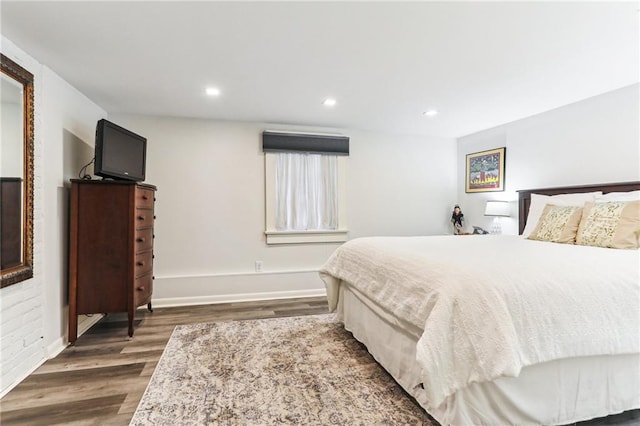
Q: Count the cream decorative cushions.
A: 2